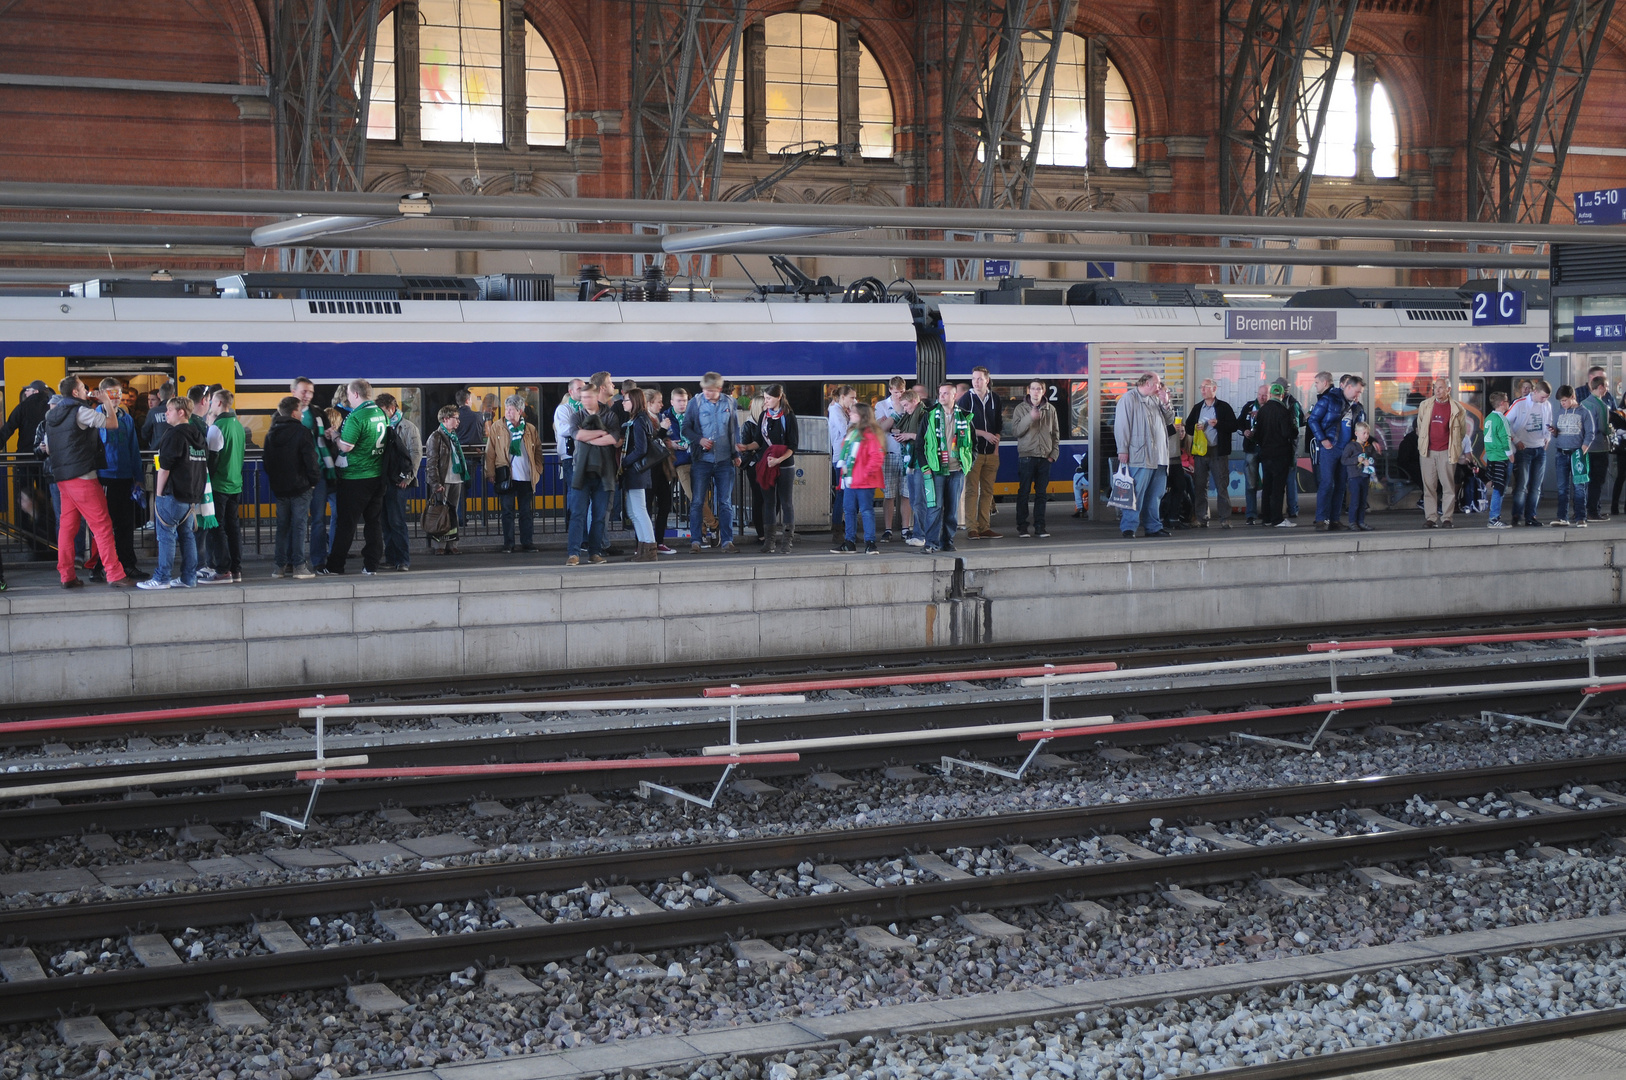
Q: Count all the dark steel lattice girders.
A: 5